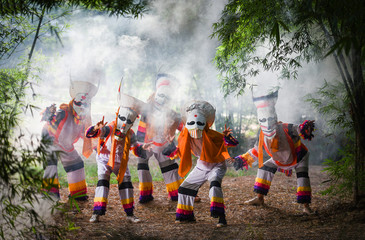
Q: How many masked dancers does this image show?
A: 5